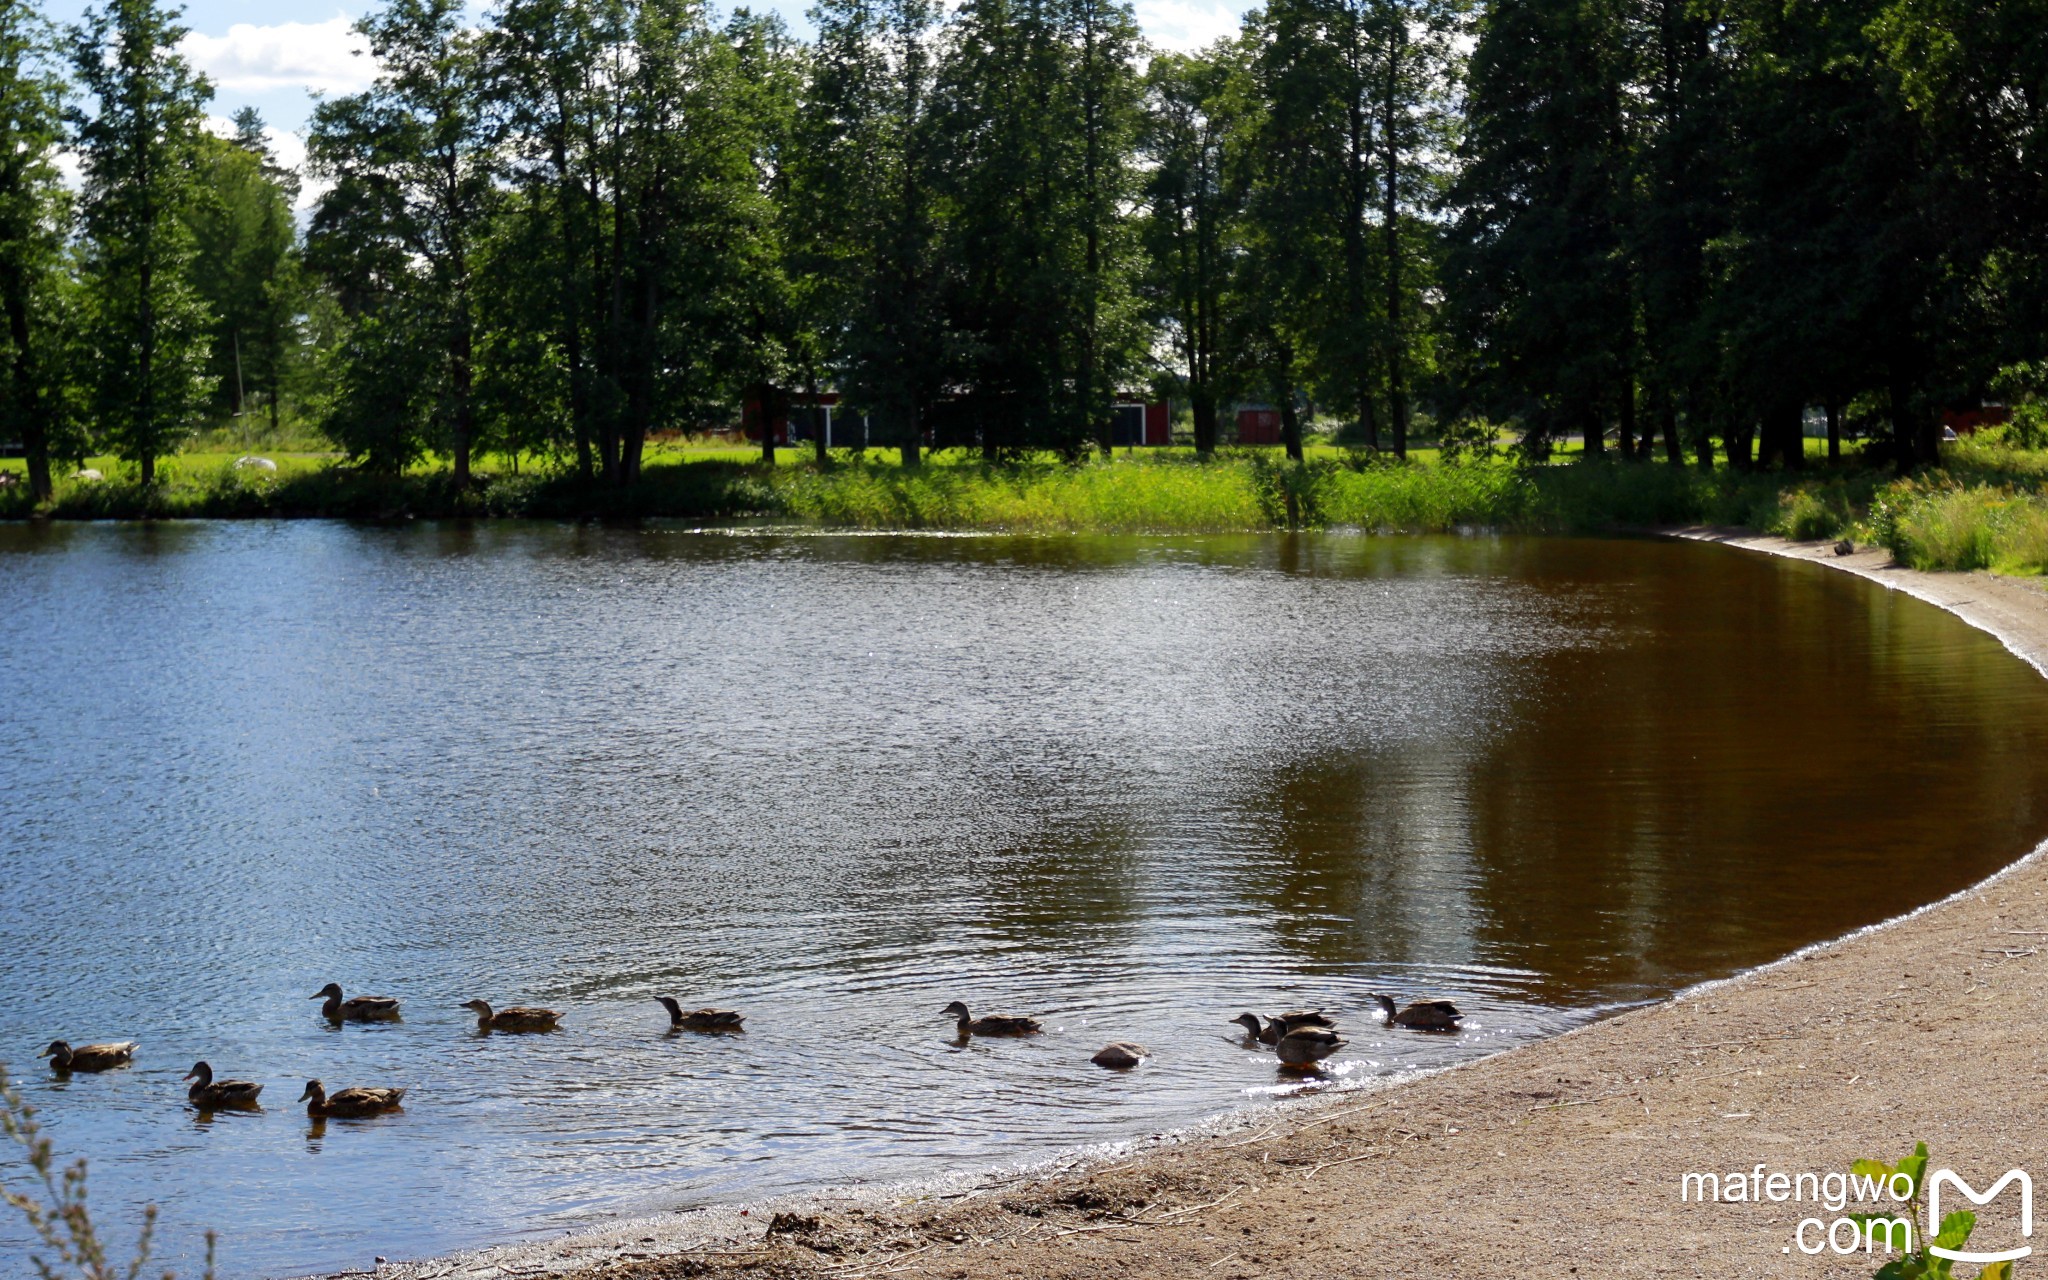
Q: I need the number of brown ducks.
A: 10